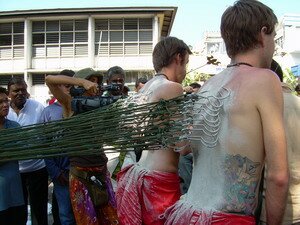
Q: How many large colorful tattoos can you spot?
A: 1